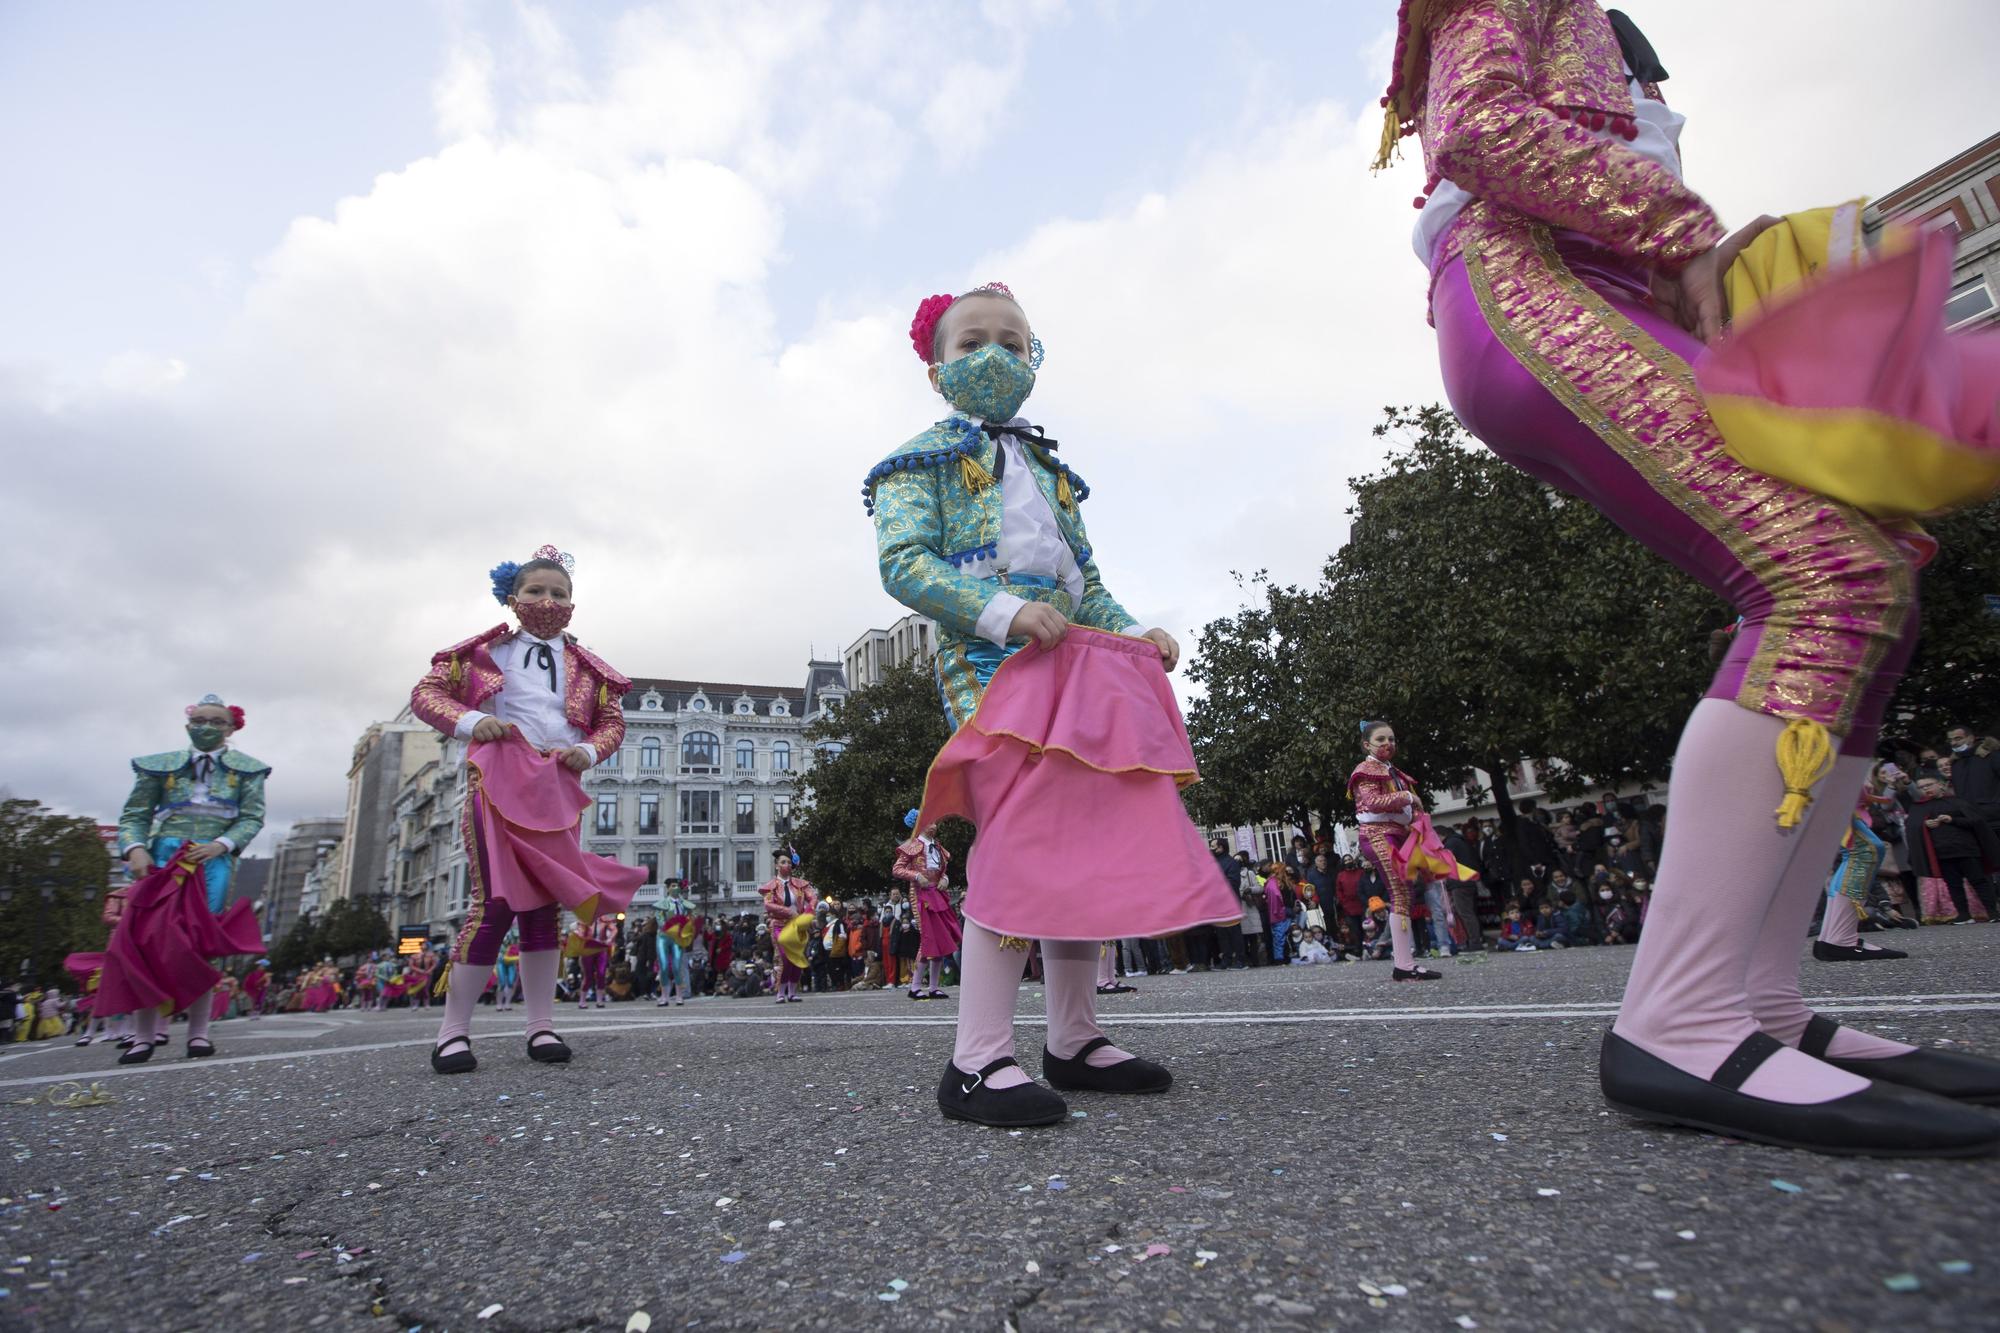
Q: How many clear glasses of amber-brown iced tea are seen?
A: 0